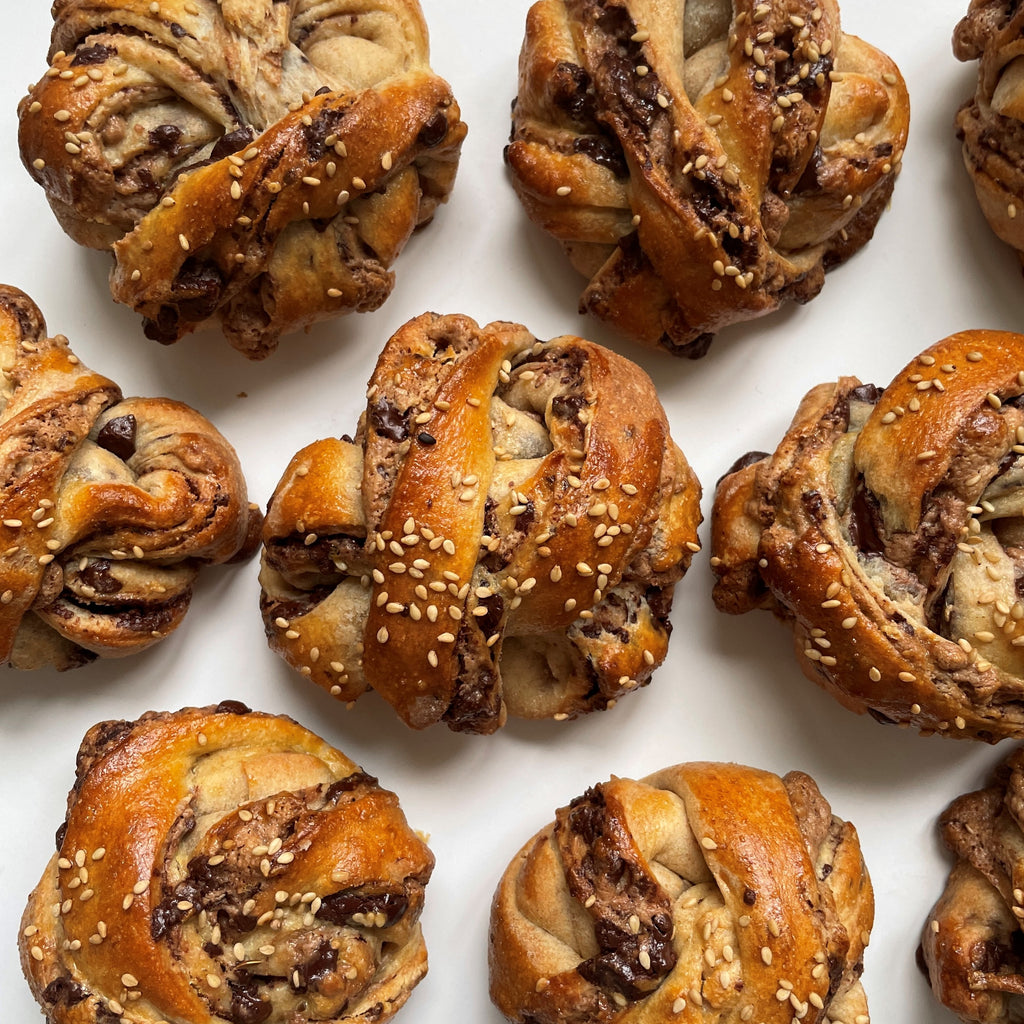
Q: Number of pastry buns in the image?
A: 9